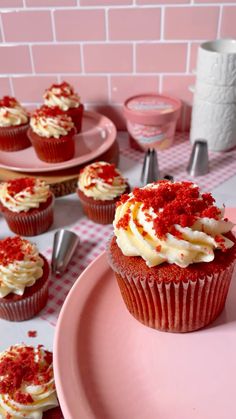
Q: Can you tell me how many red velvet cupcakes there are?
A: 8